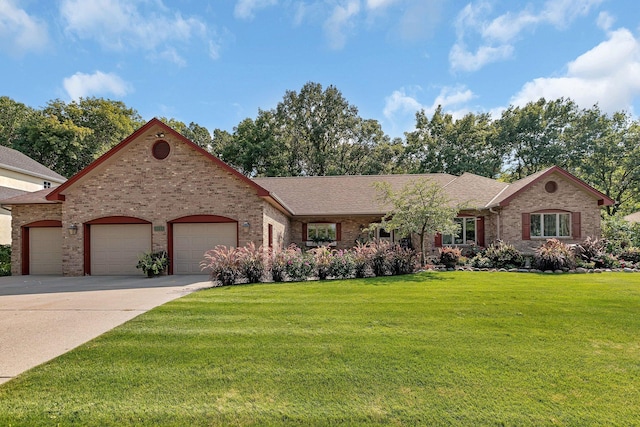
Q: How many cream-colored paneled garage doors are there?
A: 3